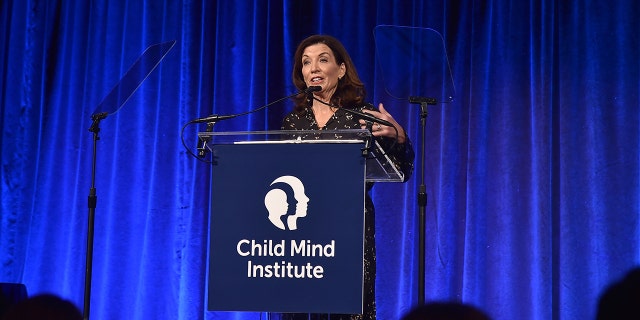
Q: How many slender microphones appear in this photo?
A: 2